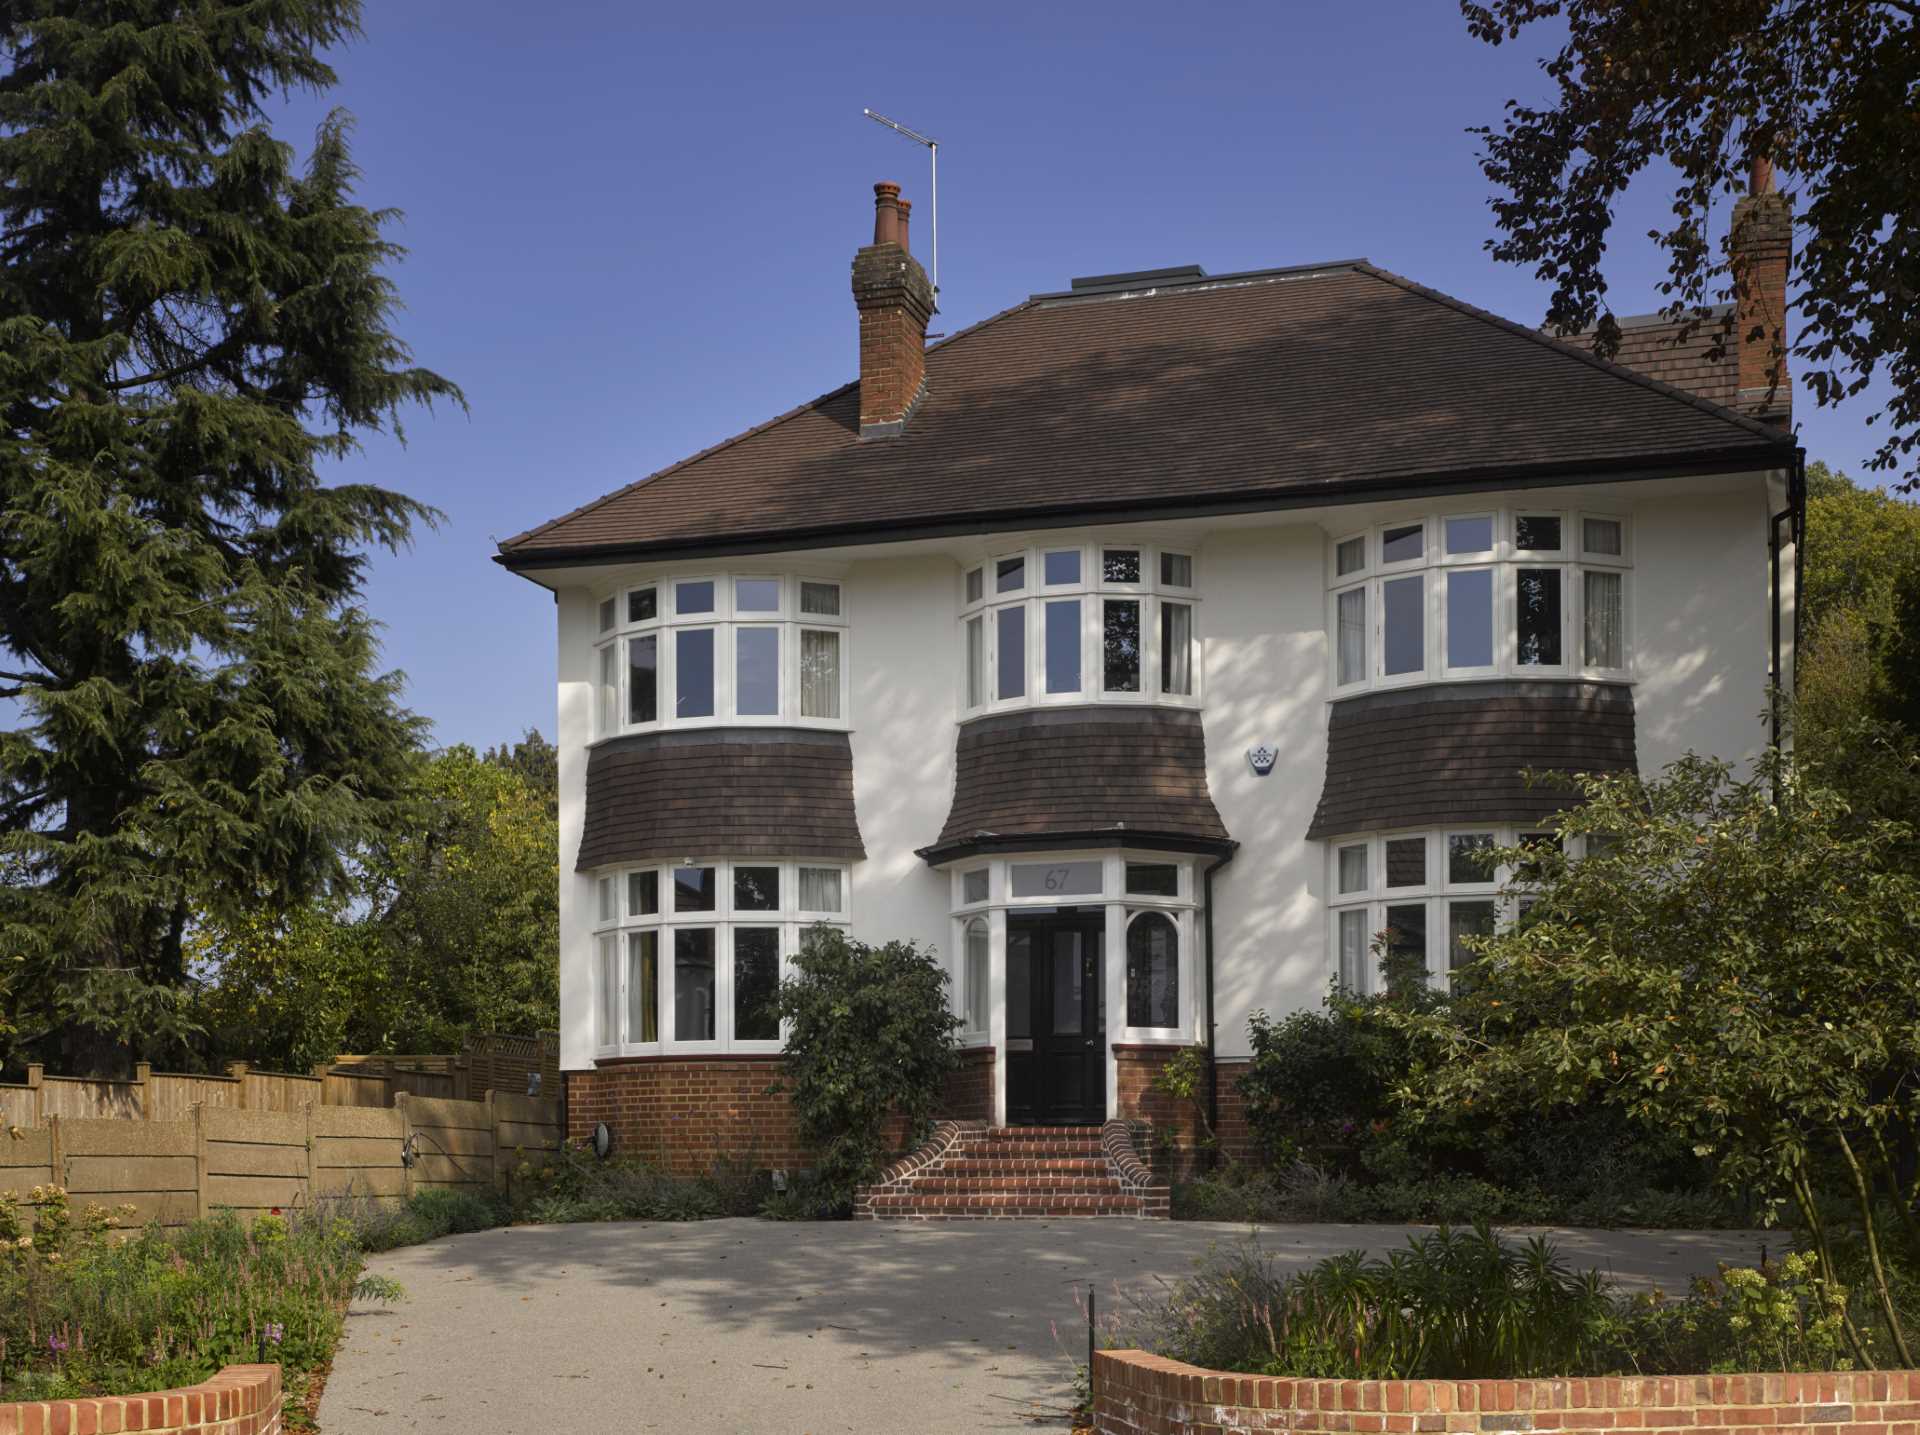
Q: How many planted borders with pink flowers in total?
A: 2